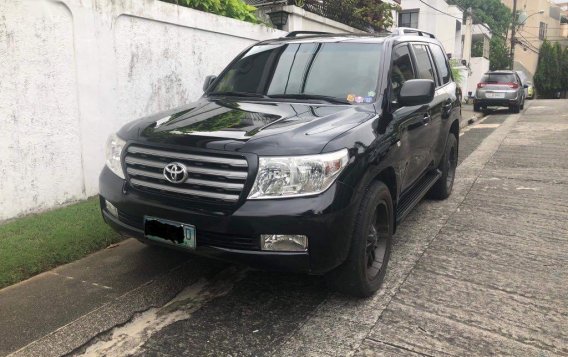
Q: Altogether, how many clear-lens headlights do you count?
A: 2